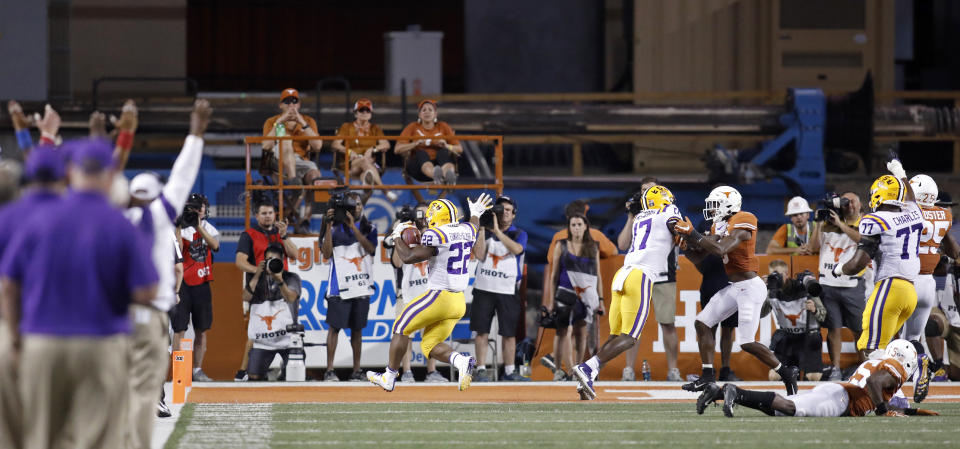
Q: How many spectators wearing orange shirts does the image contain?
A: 3